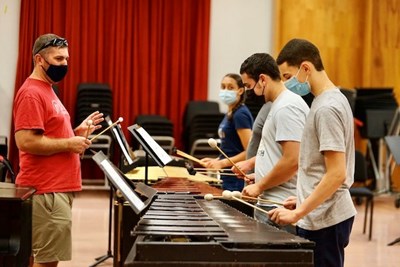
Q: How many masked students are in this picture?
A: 3